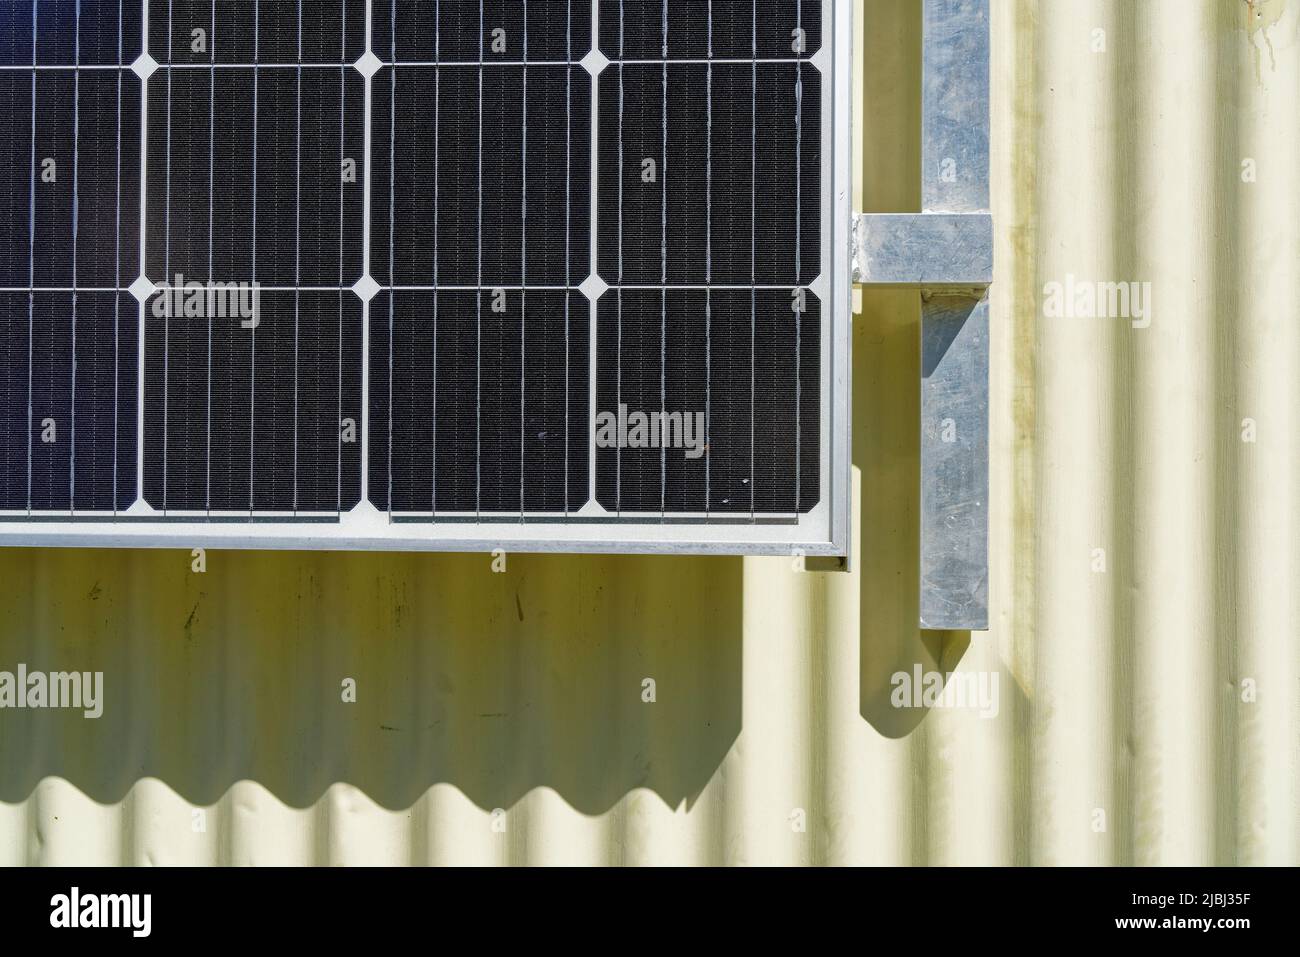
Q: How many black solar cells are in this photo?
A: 12